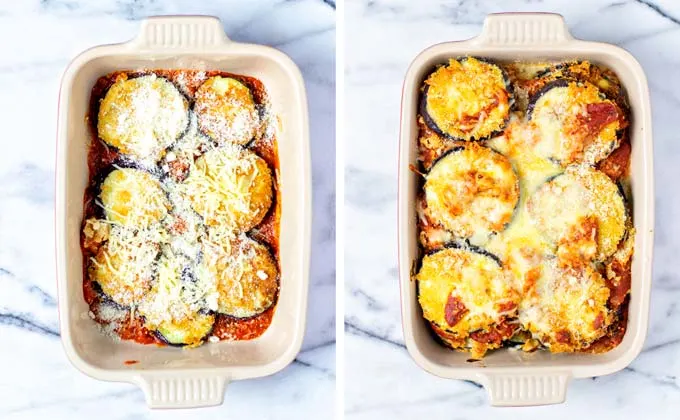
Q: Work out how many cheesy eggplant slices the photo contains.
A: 13